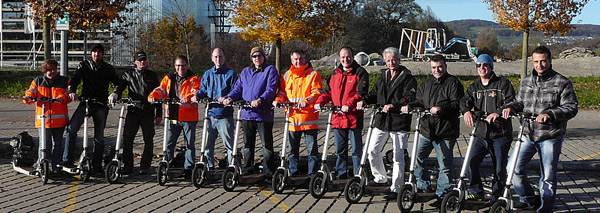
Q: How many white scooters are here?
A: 12